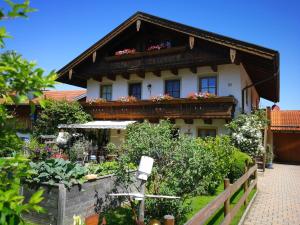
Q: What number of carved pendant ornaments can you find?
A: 5